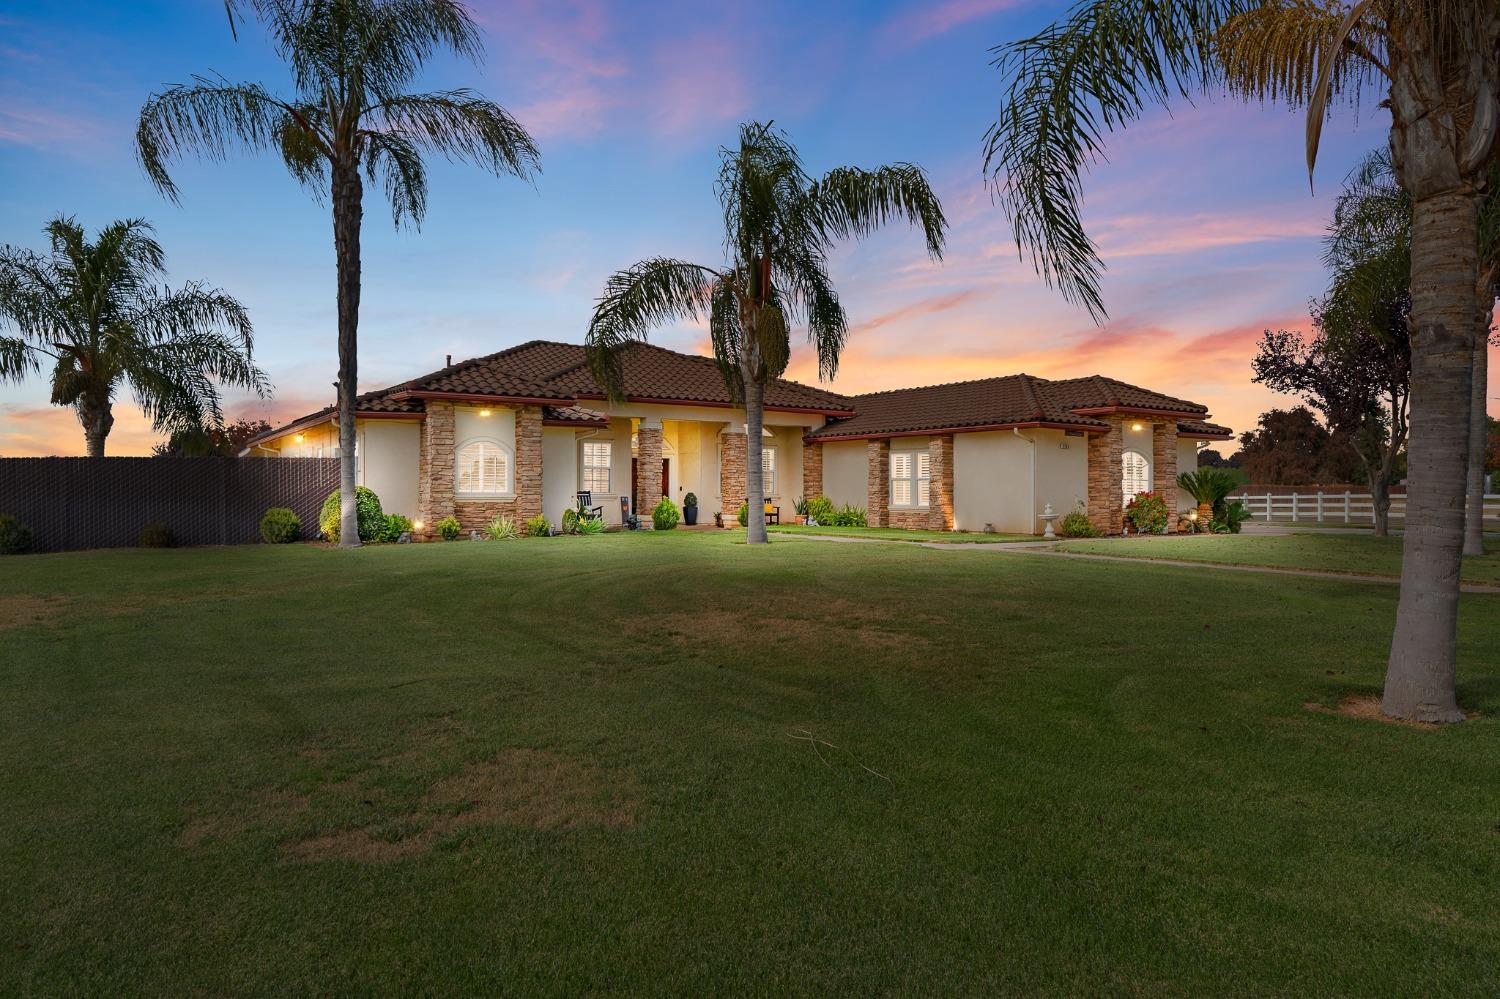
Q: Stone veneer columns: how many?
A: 9